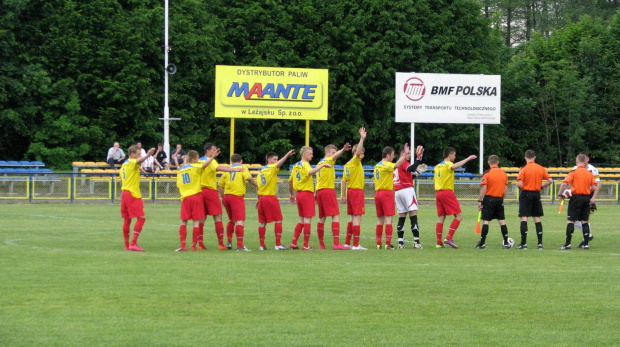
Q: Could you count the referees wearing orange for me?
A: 3